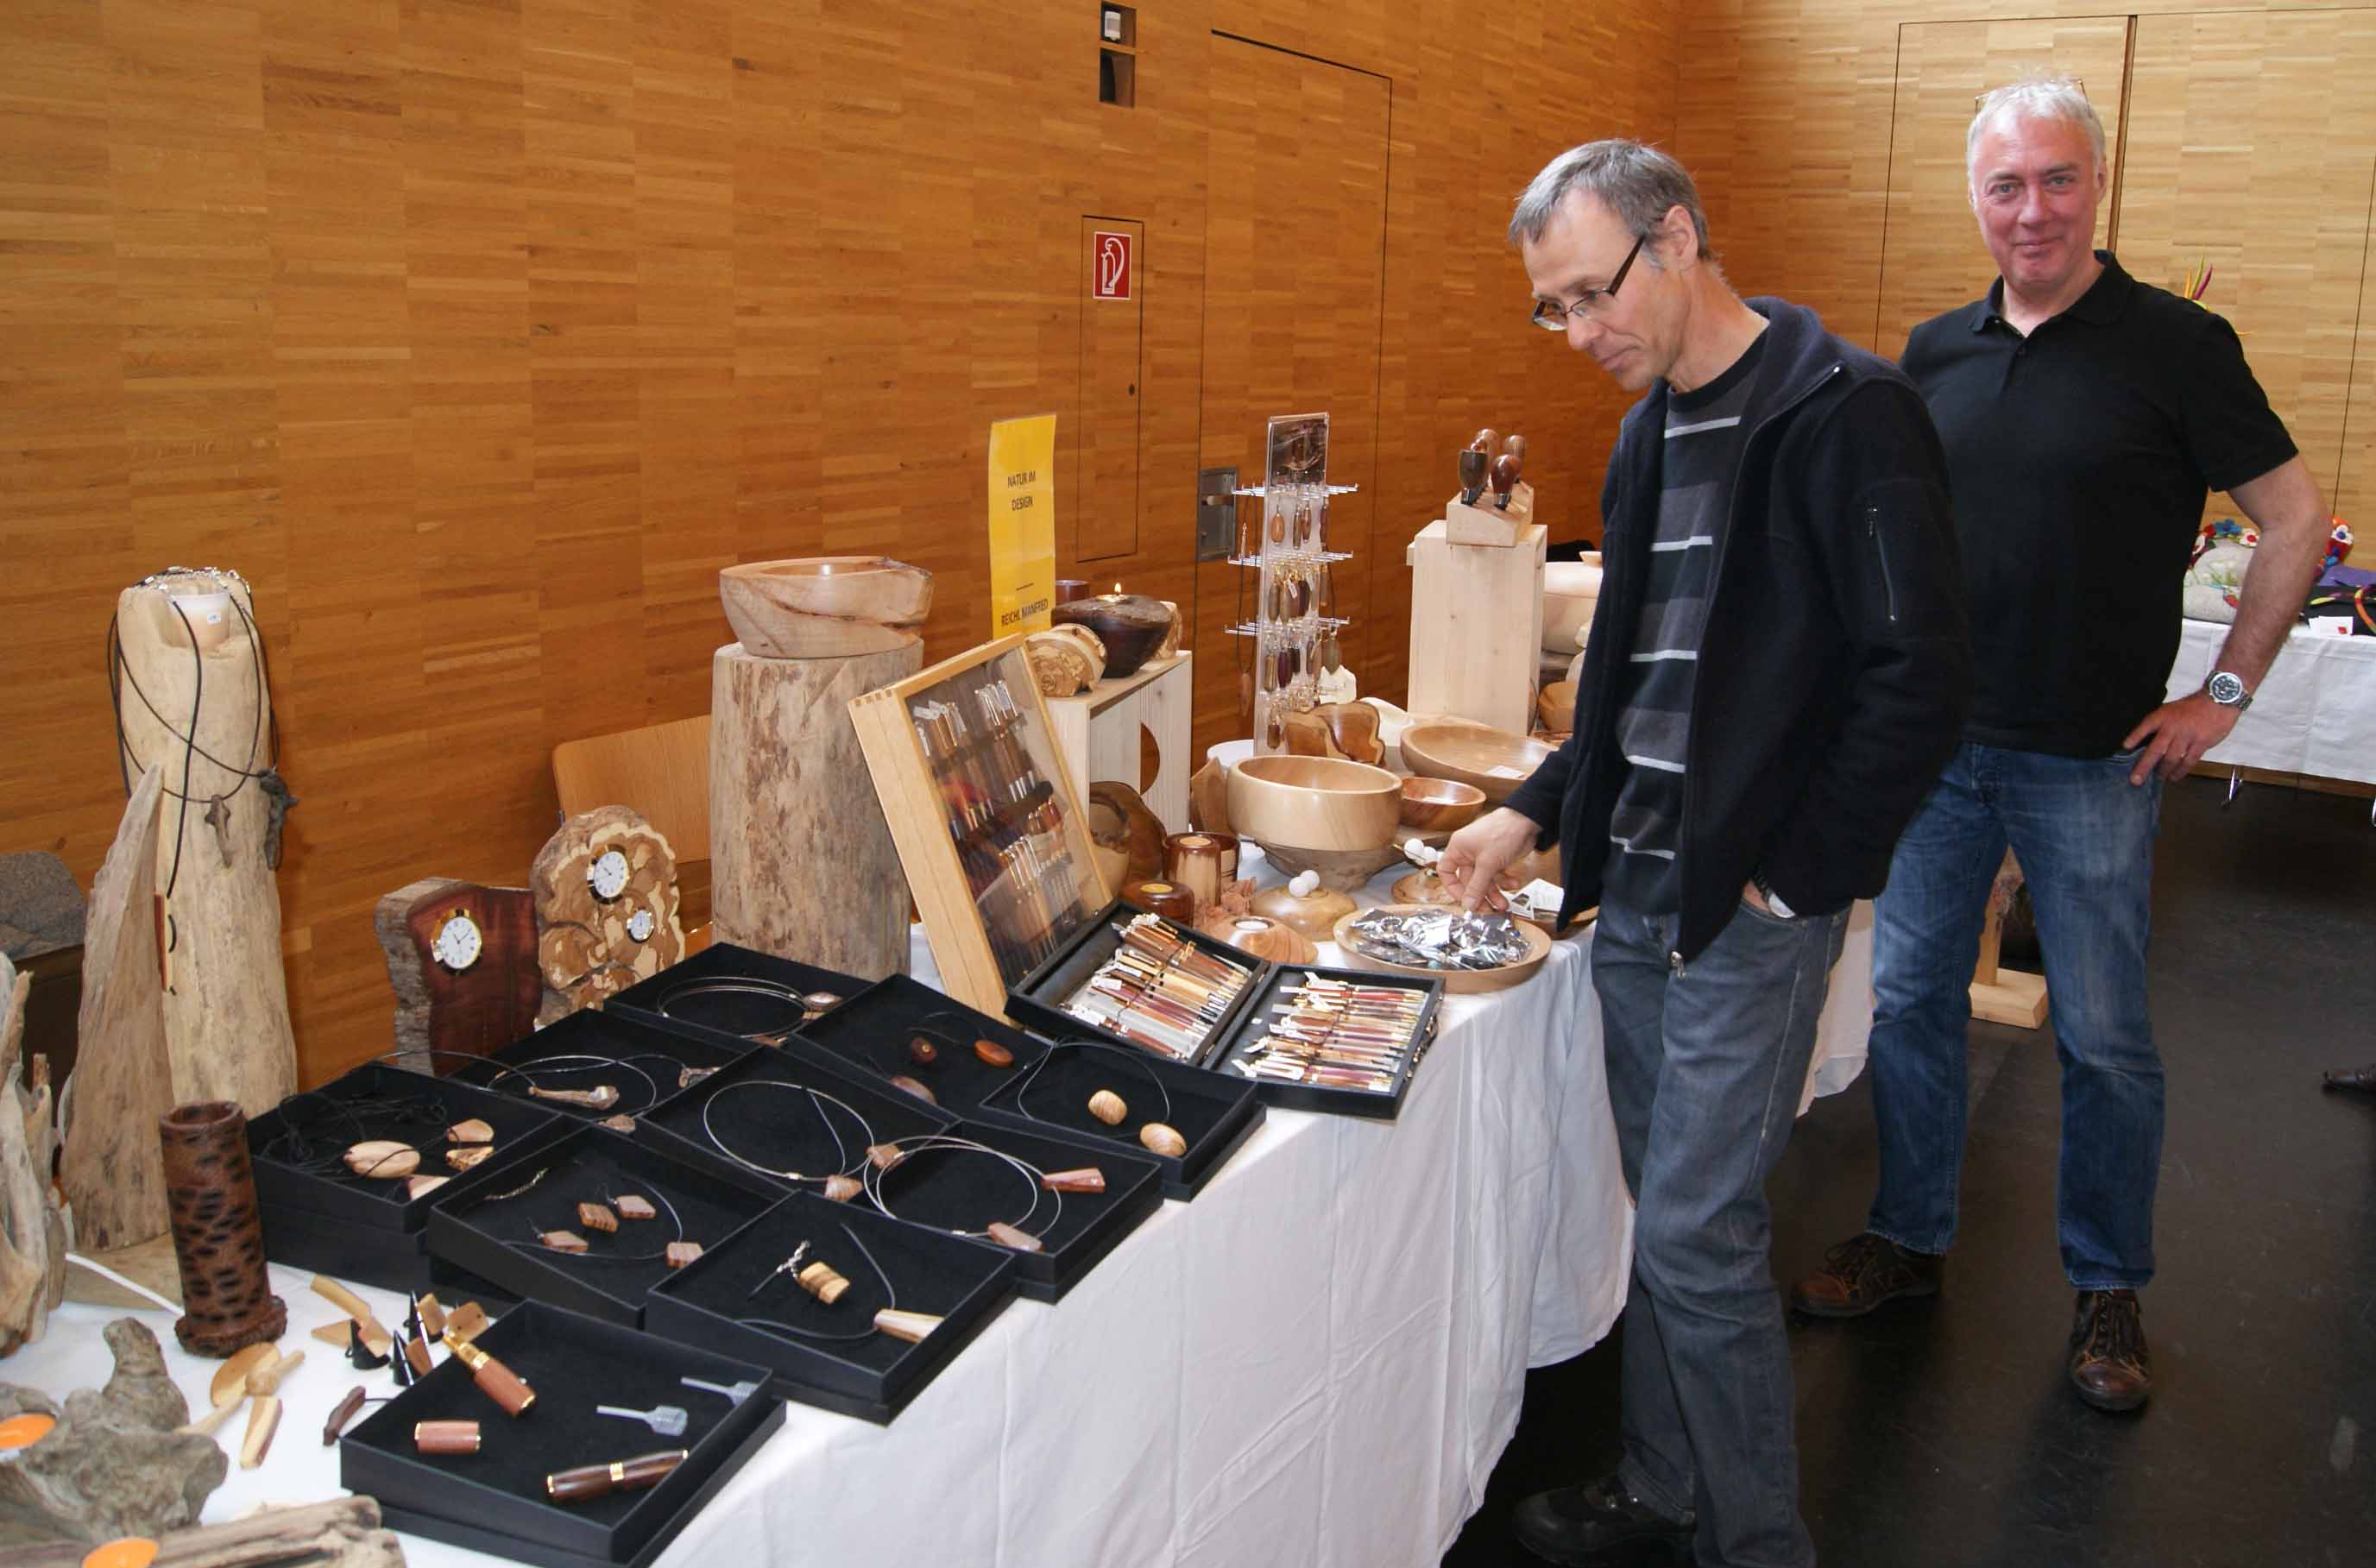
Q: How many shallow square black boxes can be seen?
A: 10